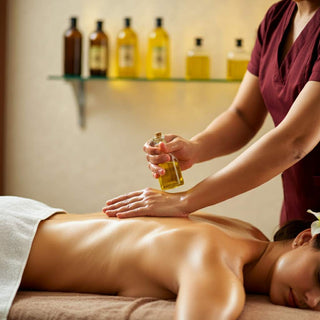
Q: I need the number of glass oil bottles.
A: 7